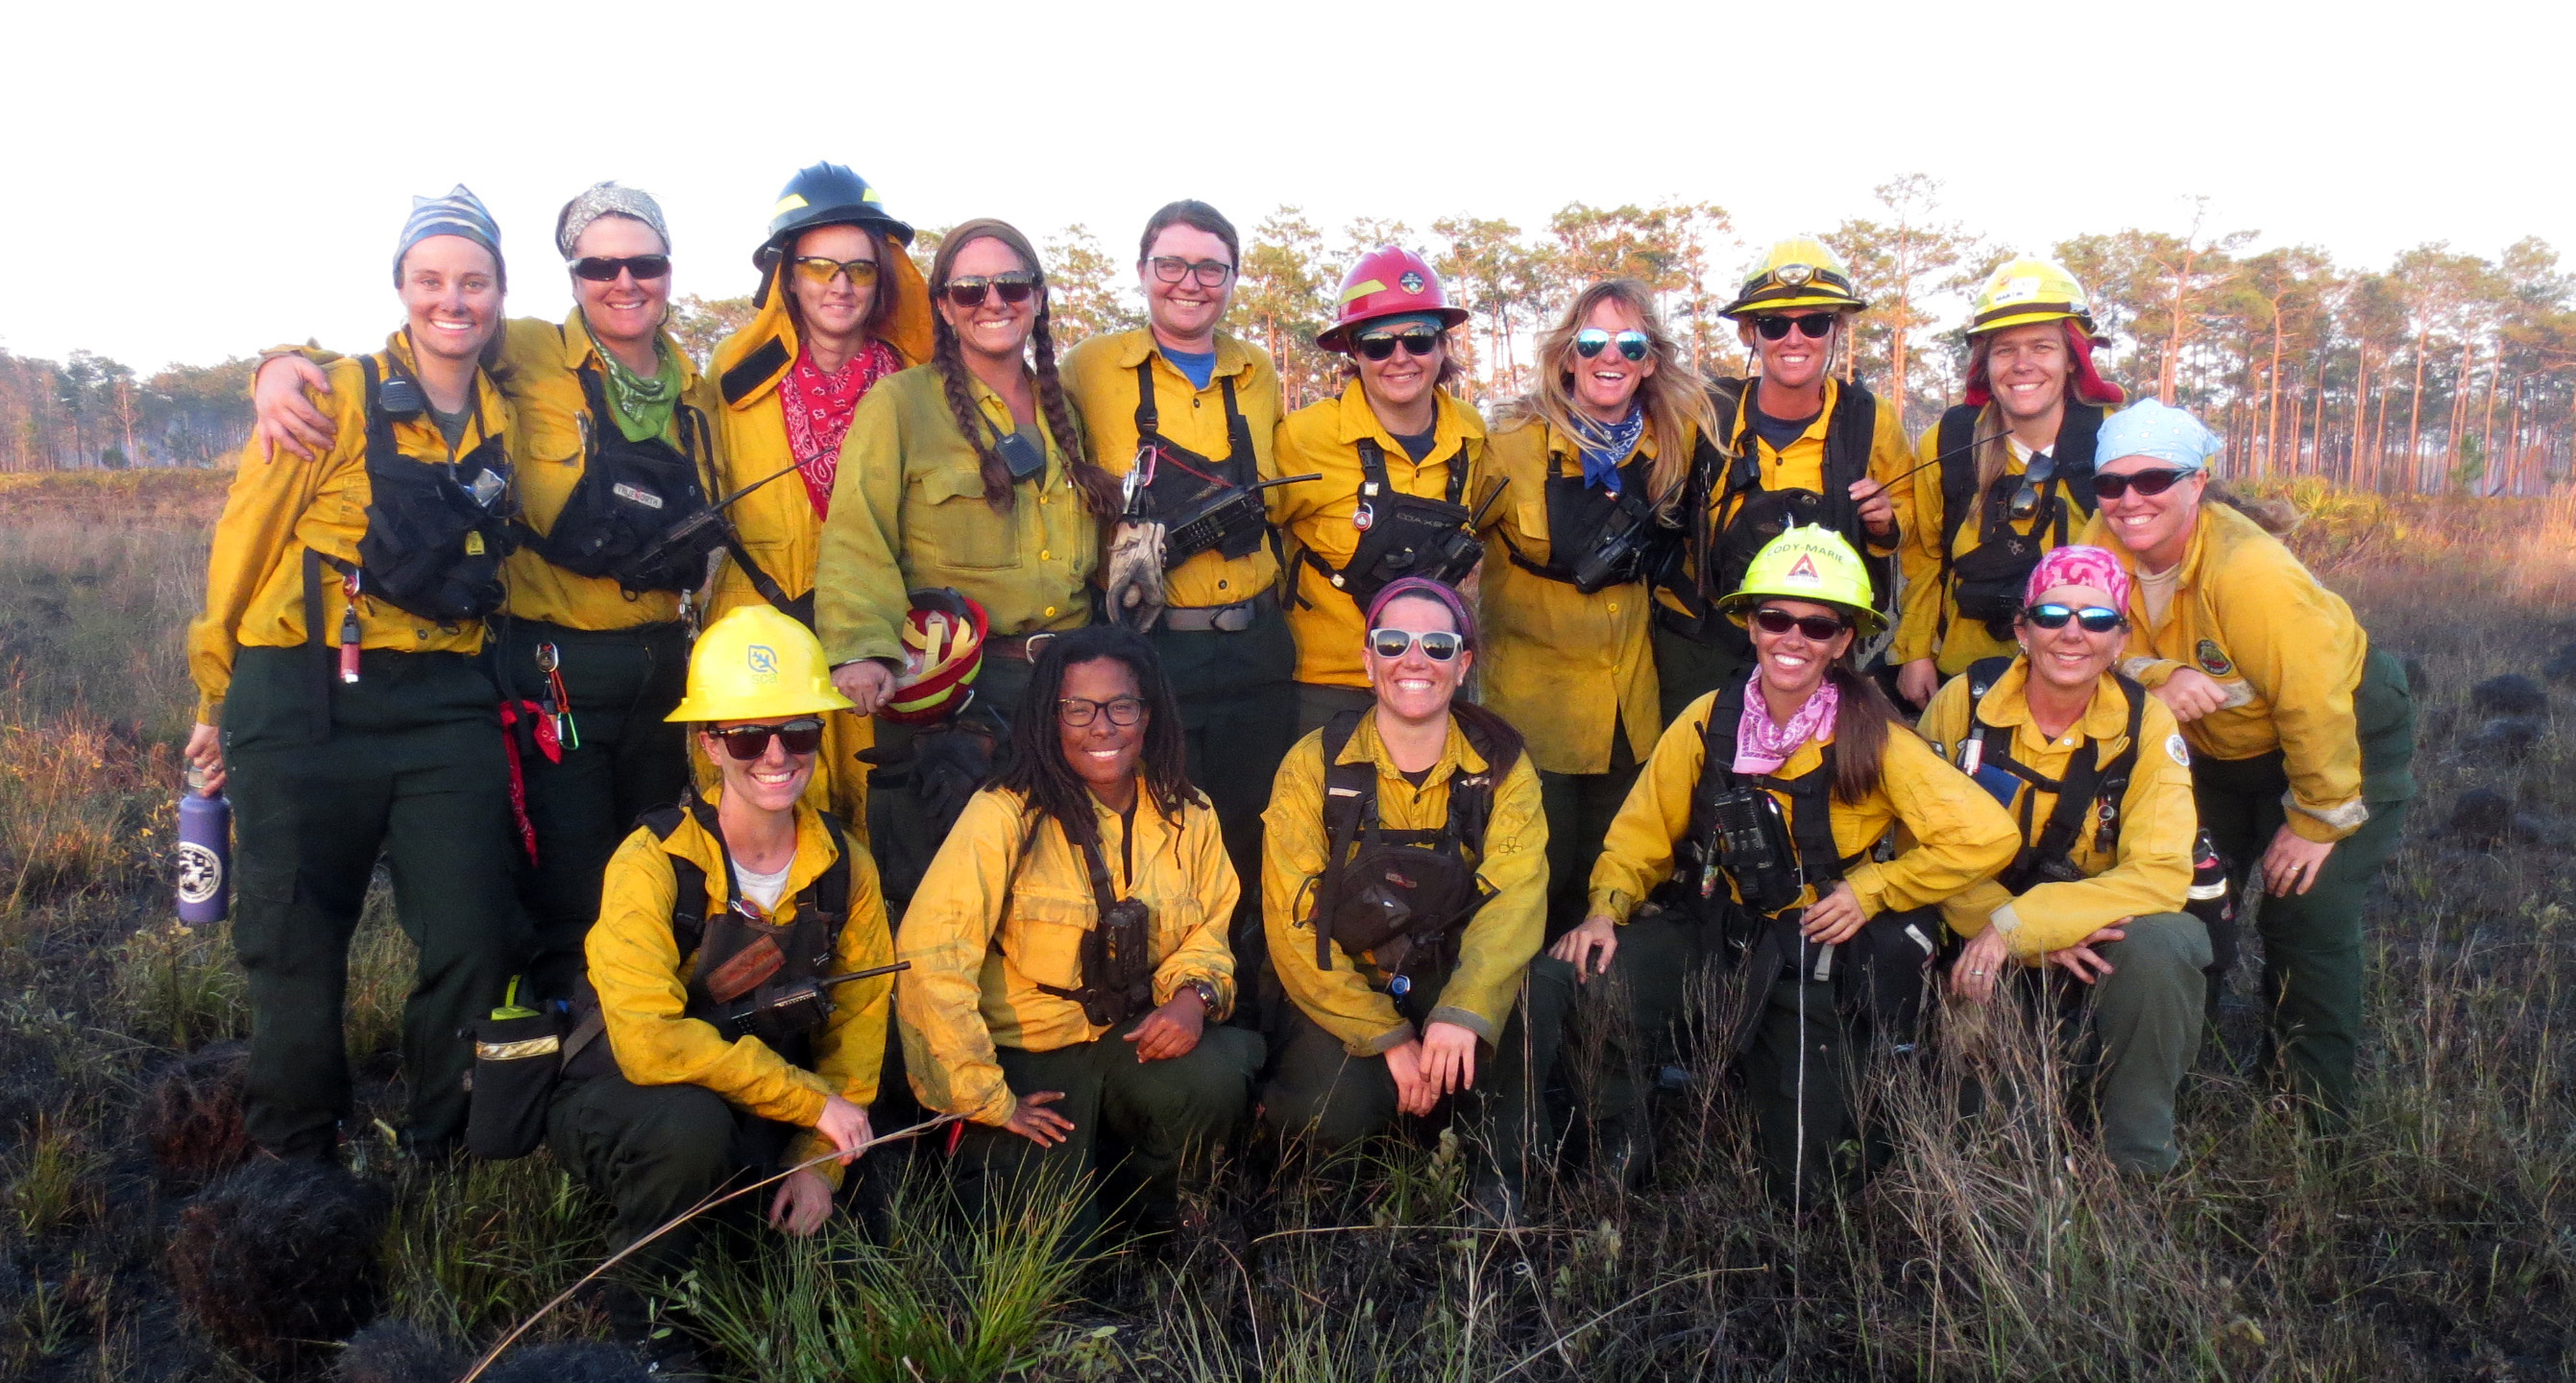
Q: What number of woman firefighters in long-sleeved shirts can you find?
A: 15